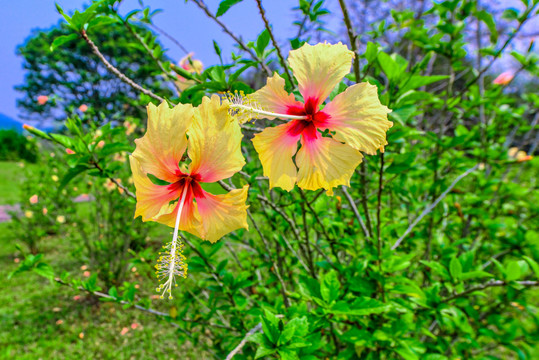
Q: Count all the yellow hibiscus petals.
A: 10